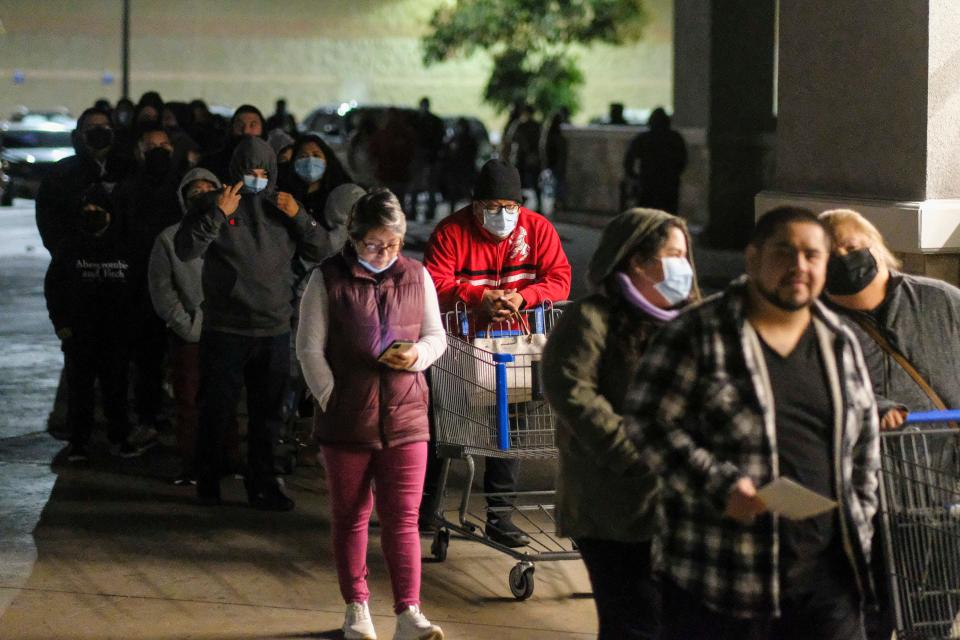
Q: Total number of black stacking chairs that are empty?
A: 0